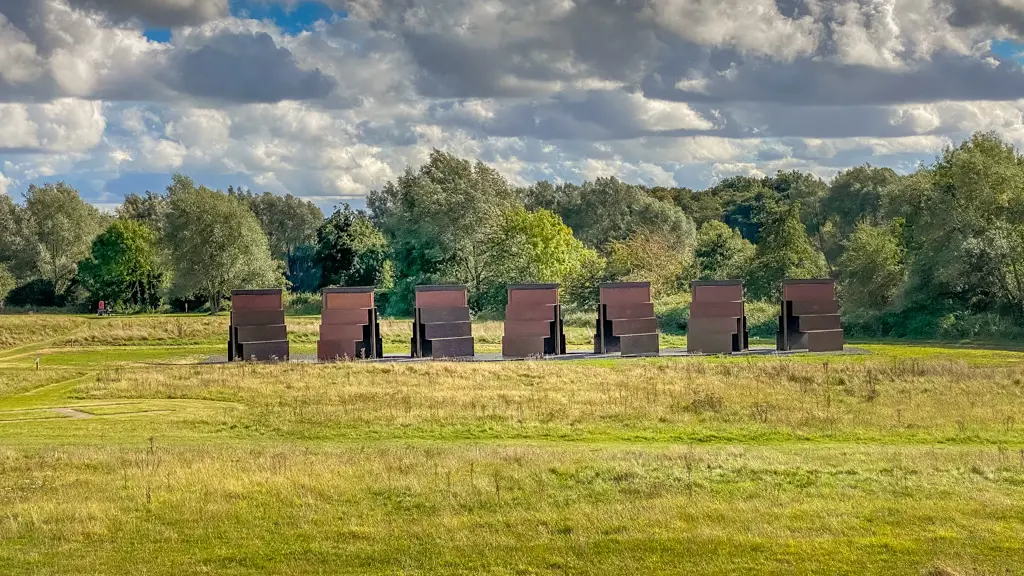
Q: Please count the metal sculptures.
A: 7